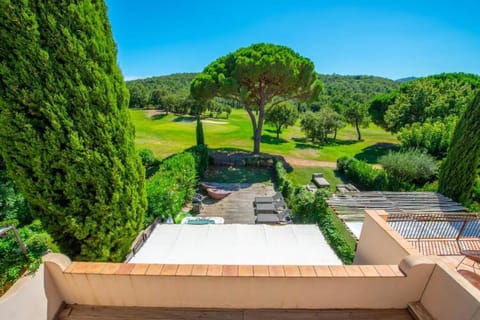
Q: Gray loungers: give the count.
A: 3